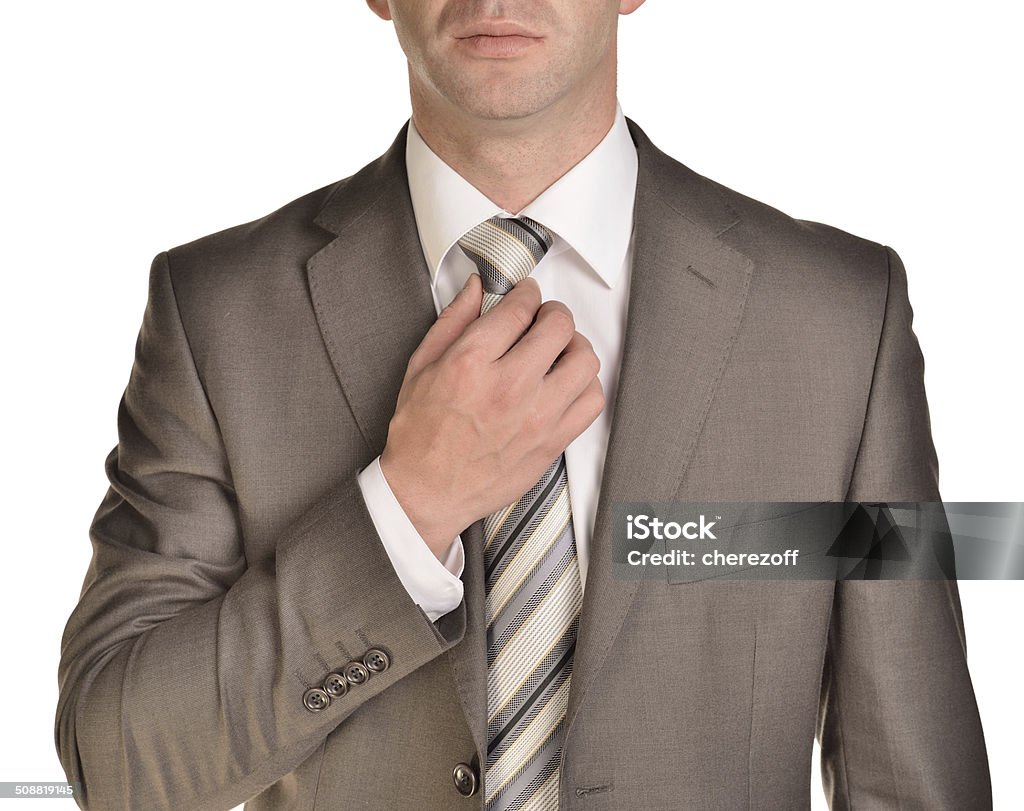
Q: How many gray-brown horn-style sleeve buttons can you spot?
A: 4